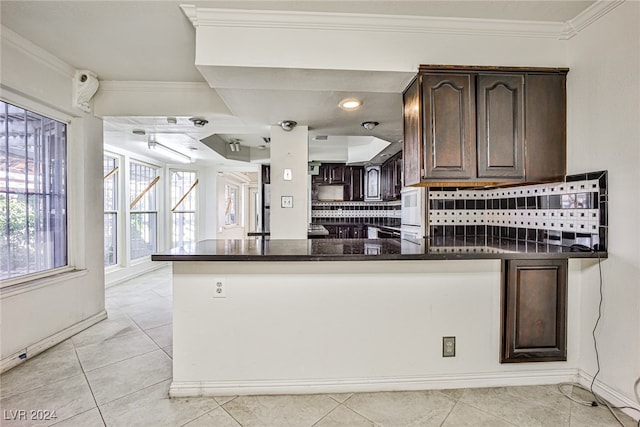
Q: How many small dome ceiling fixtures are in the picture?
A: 3